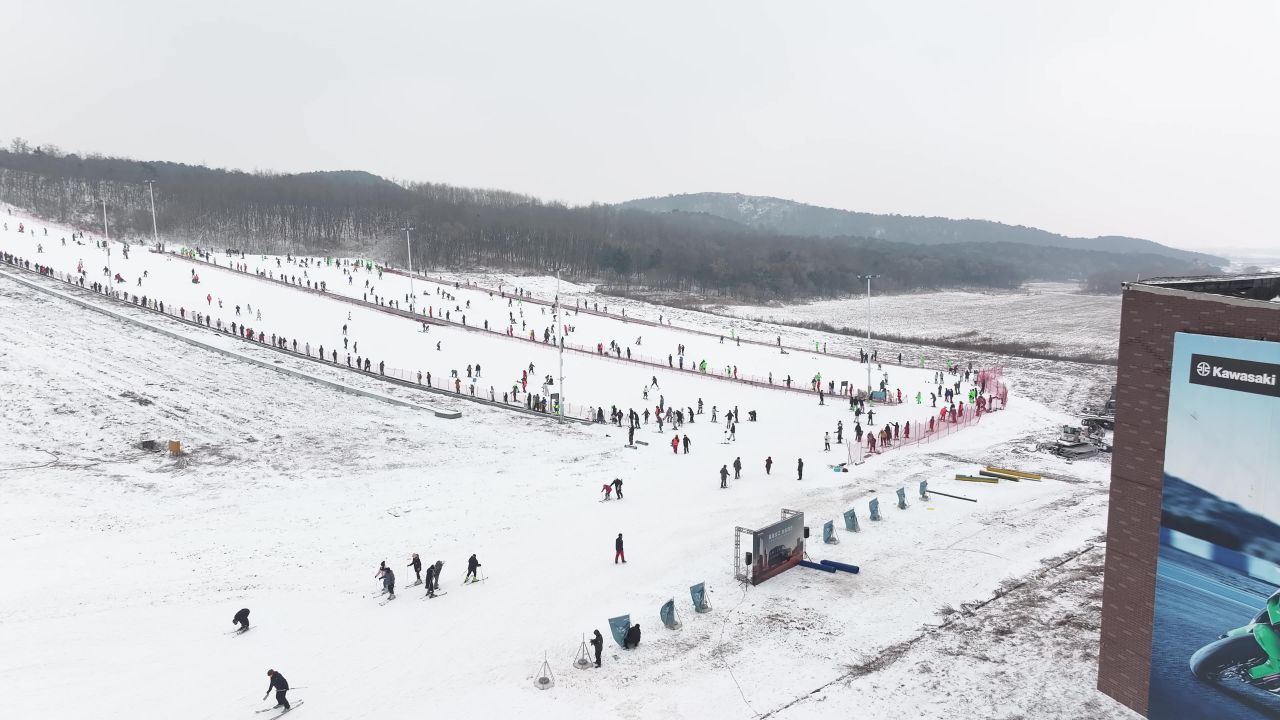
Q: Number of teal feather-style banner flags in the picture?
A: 8